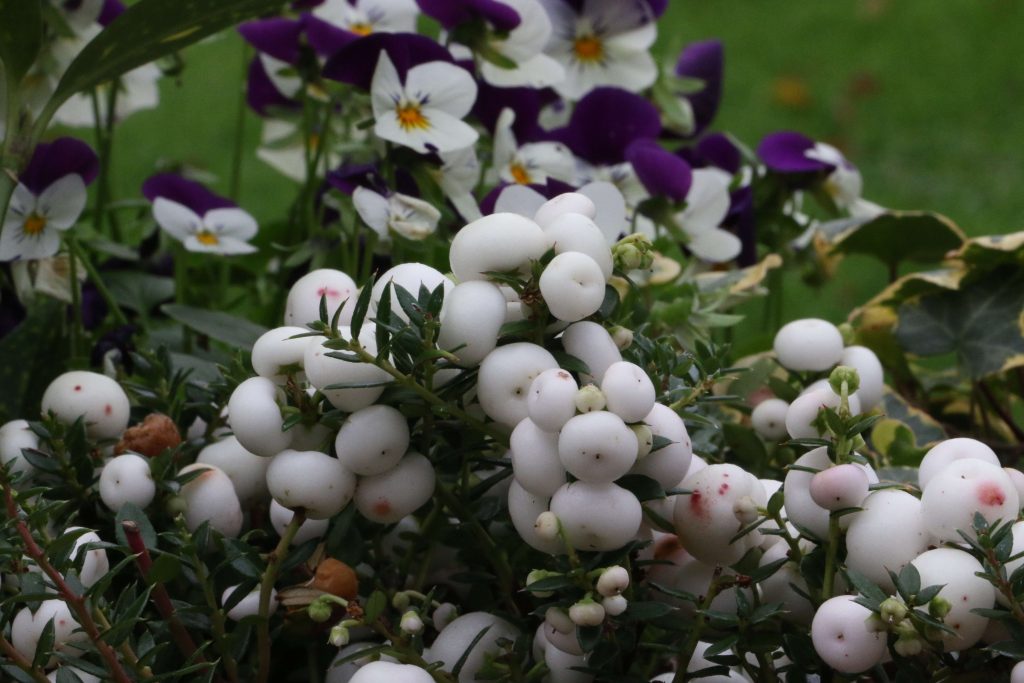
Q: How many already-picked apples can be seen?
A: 0